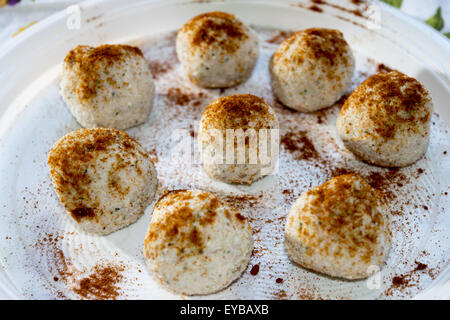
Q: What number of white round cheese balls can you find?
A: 8